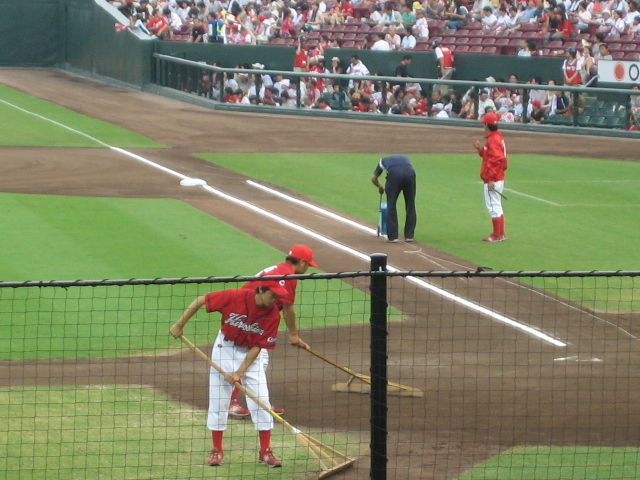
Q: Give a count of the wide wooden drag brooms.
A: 2